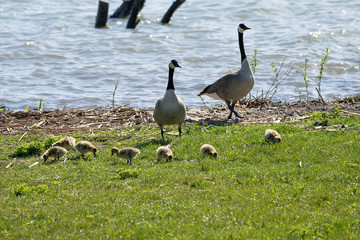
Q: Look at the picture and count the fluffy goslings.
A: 7